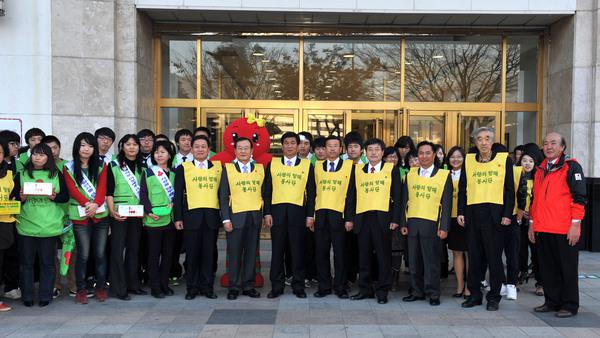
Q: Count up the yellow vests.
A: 11